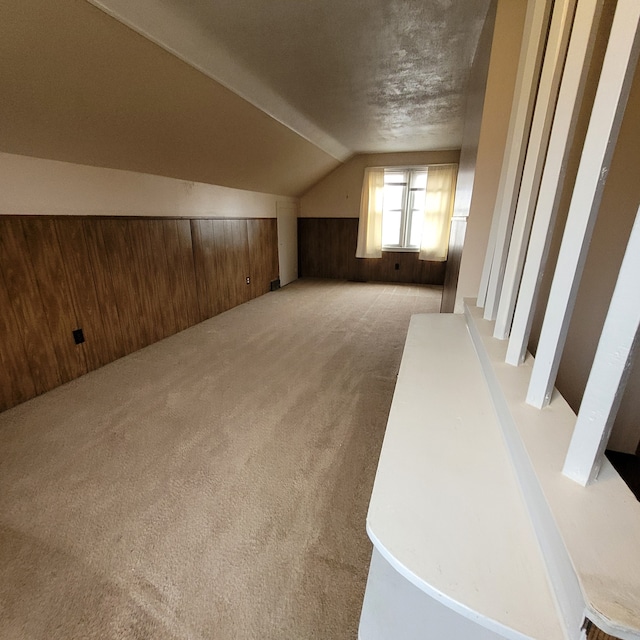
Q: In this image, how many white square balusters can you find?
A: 6